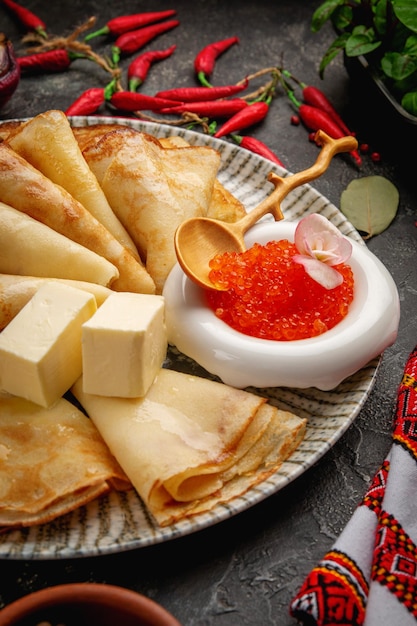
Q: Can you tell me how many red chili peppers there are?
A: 14